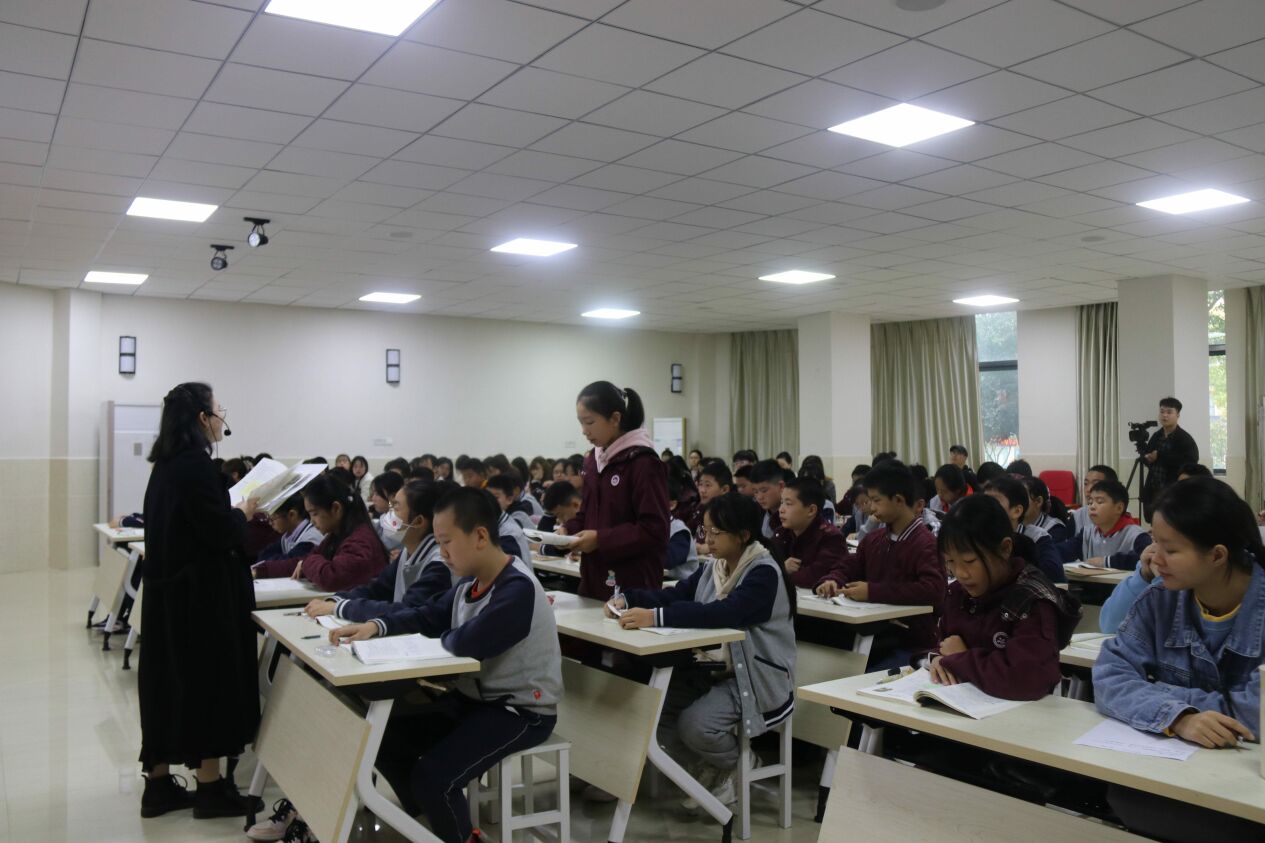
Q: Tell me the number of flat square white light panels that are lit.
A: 10